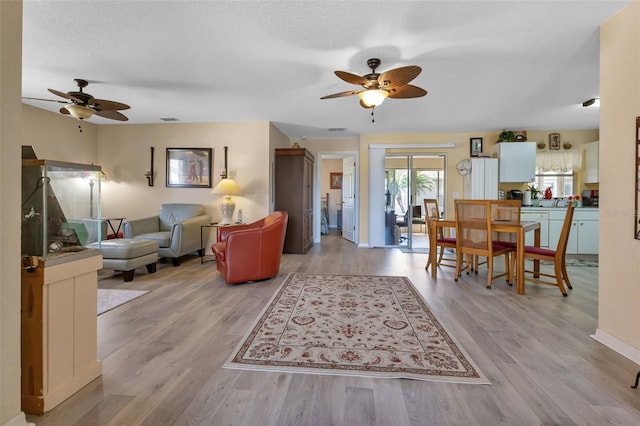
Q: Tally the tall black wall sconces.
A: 2